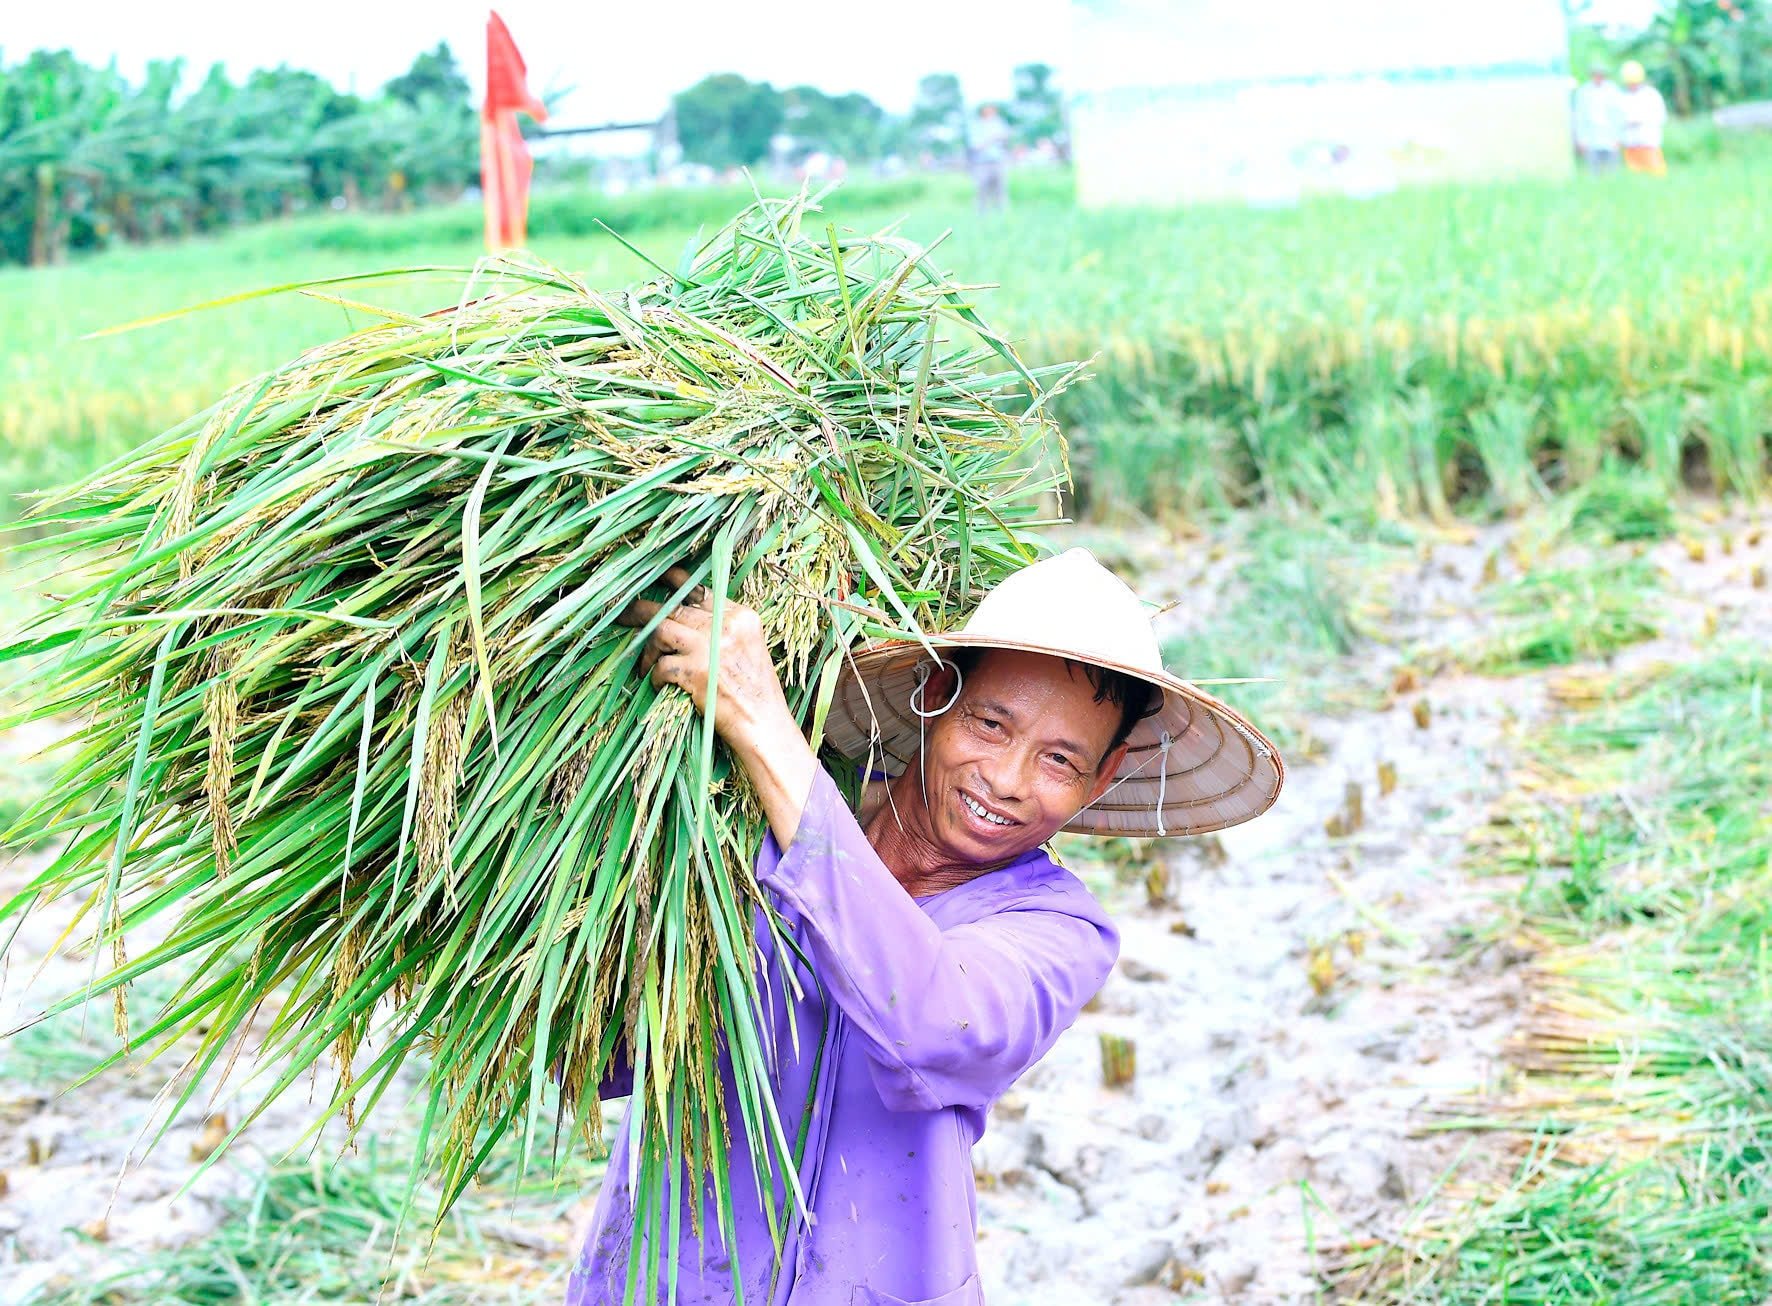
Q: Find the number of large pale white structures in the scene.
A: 1